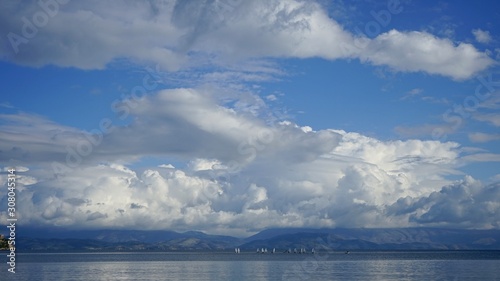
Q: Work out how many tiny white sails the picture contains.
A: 11